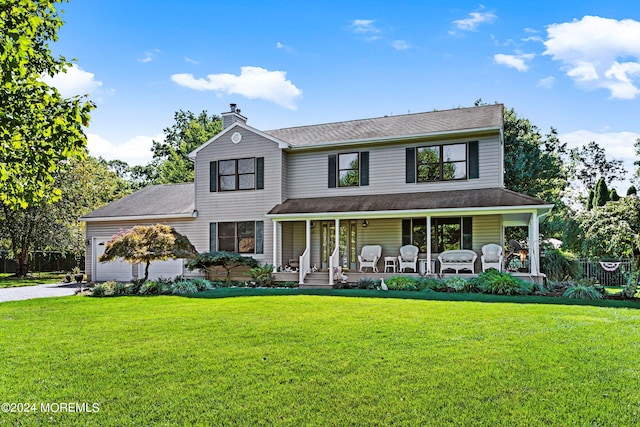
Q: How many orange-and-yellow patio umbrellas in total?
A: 0